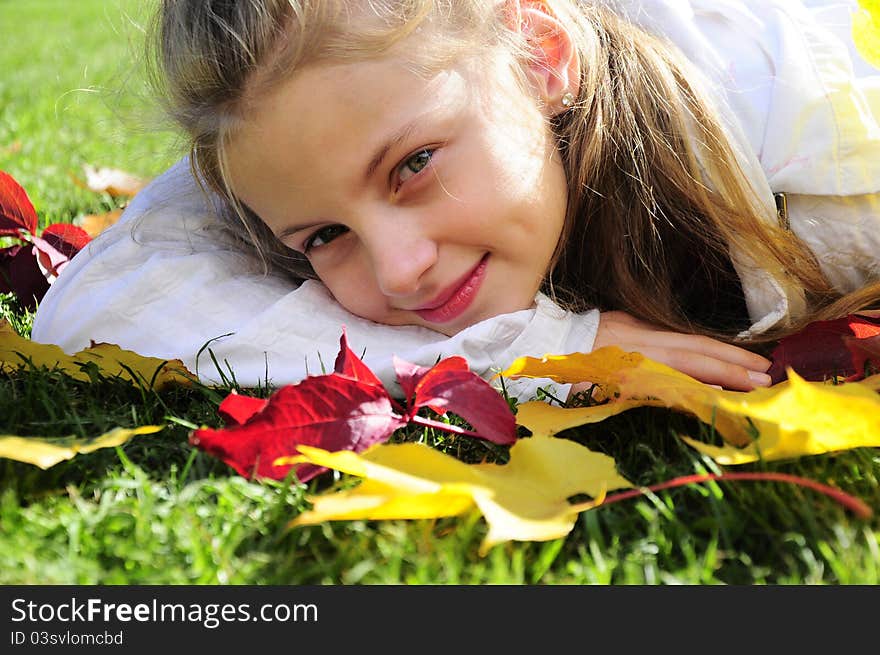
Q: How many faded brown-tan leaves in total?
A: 2